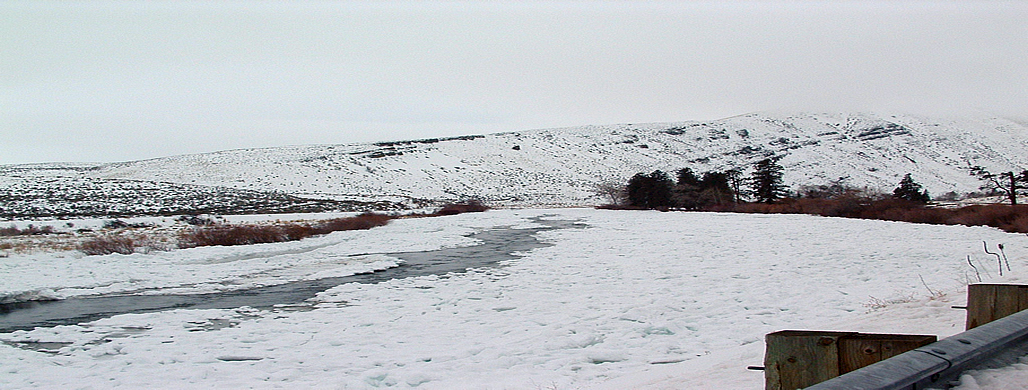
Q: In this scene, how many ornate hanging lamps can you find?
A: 0